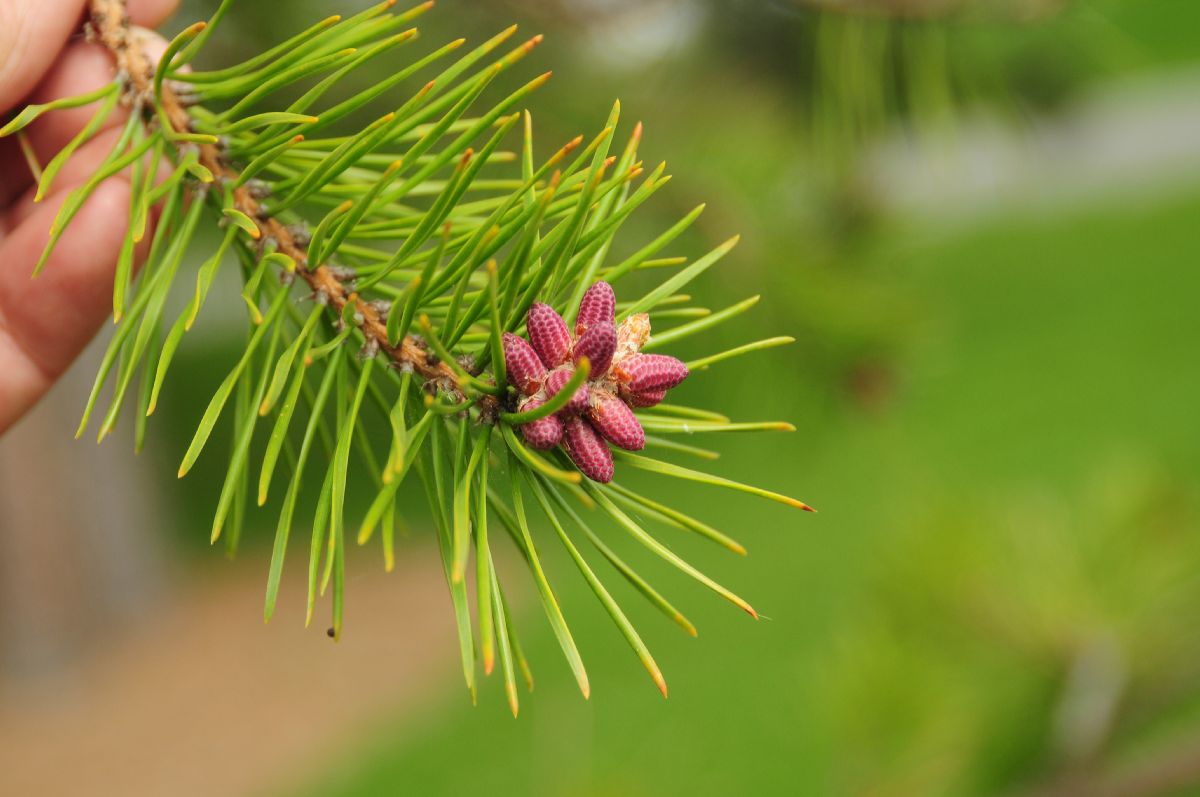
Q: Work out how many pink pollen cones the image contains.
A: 10